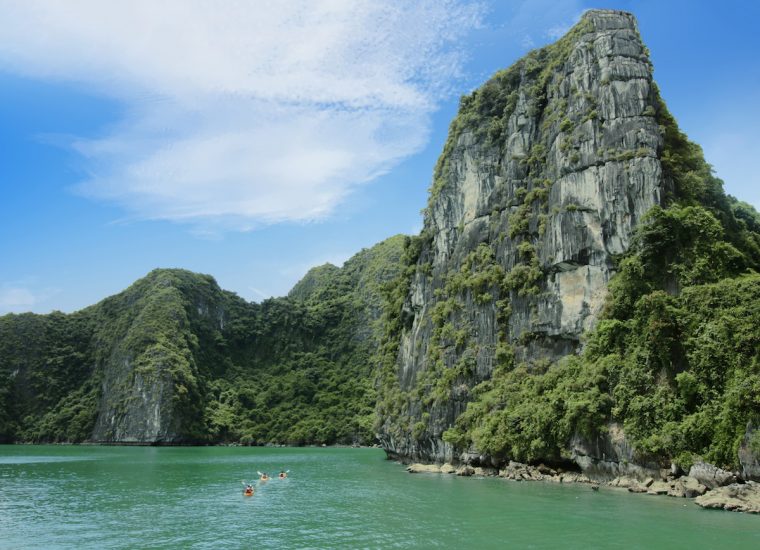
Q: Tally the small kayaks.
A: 3